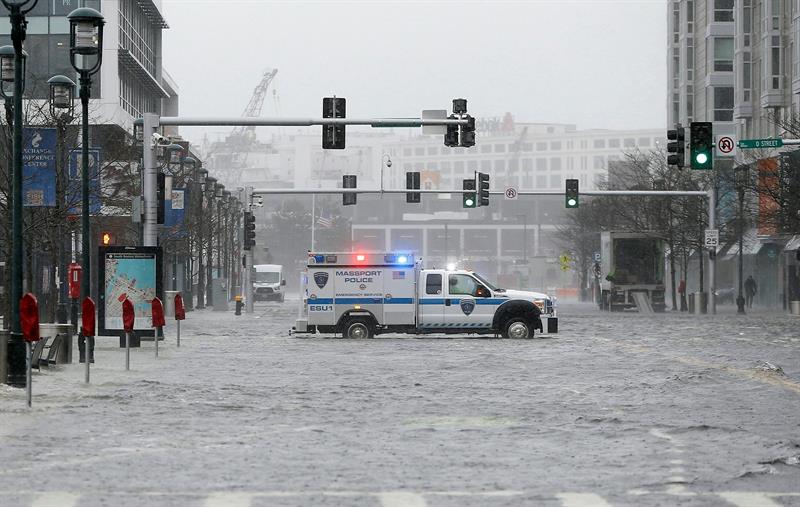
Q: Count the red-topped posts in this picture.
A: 5